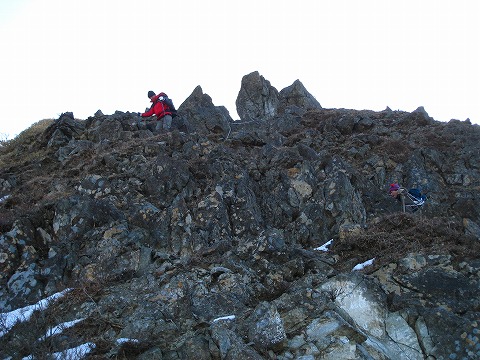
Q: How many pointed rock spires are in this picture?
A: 3